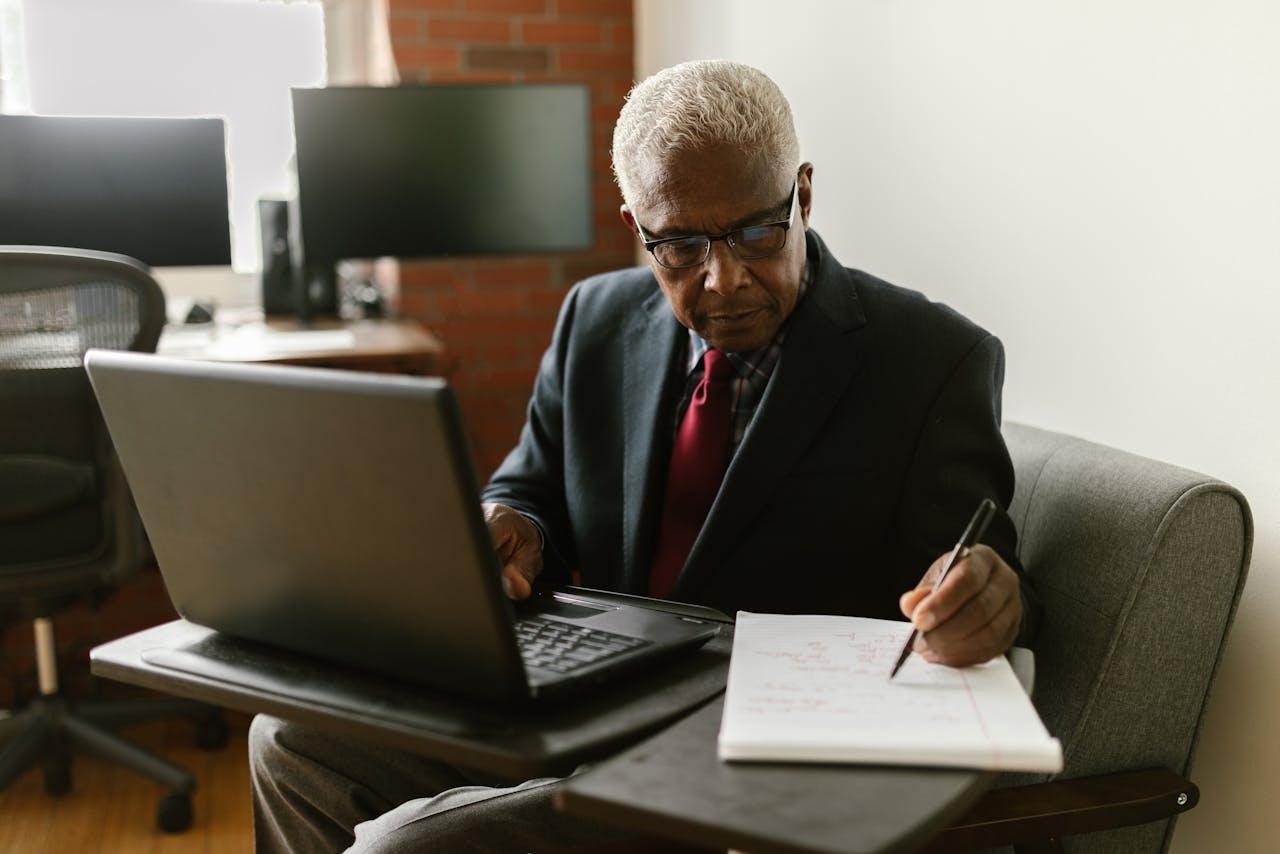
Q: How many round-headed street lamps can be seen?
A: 0